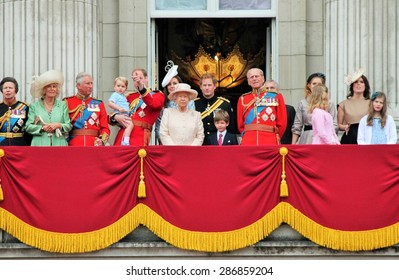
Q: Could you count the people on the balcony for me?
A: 15